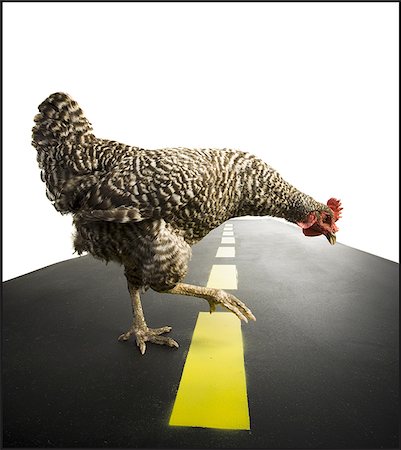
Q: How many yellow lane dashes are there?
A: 7